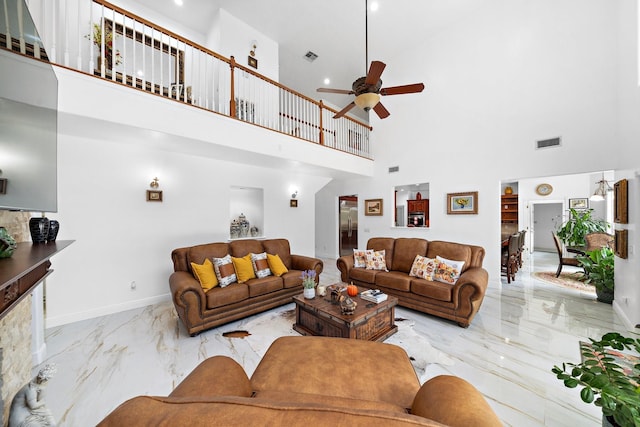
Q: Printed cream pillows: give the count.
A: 4